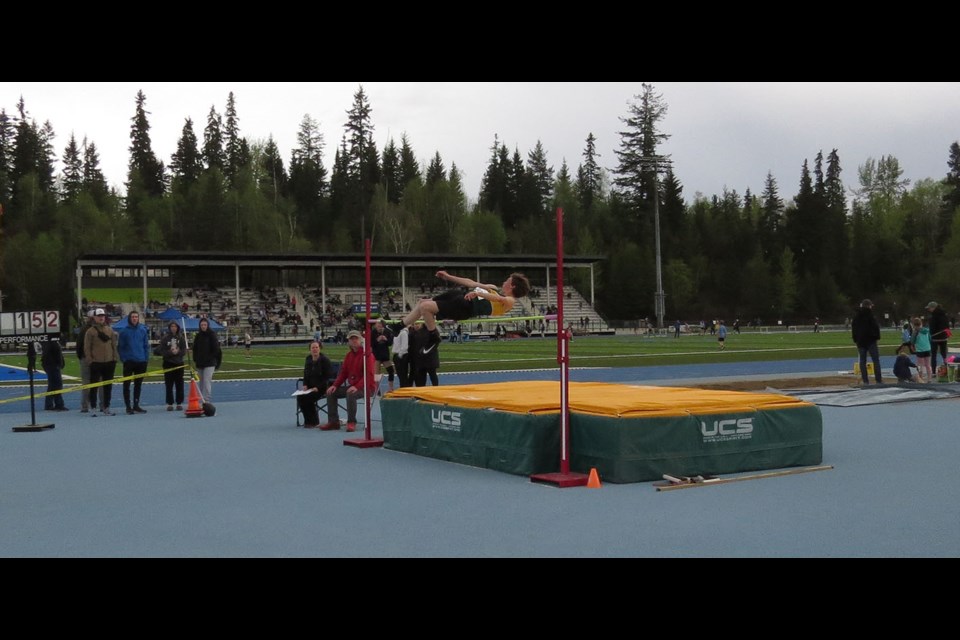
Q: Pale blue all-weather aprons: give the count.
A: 1